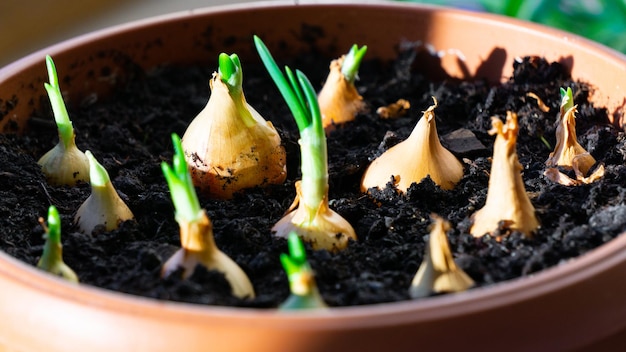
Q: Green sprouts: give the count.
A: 9